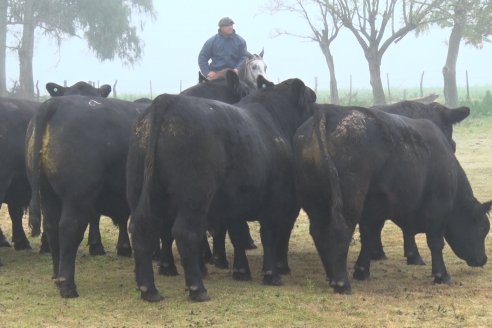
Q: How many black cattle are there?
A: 7